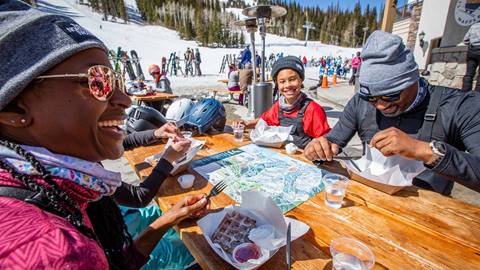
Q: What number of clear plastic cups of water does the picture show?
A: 3